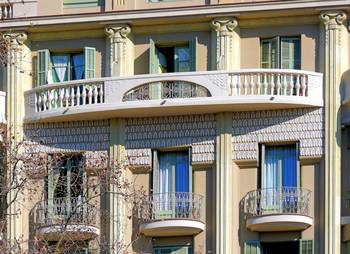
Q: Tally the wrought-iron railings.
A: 4